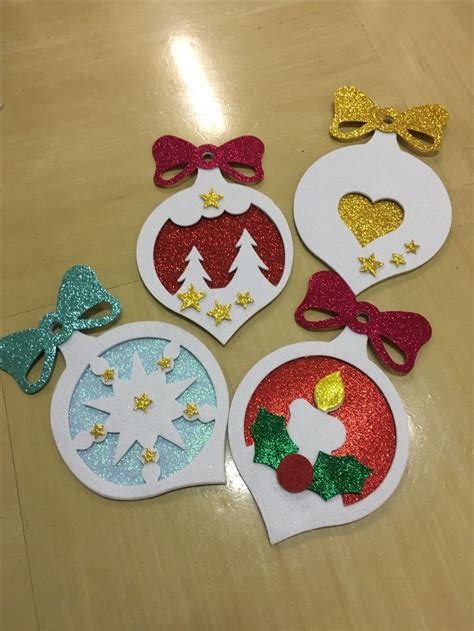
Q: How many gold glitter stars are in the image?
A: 13